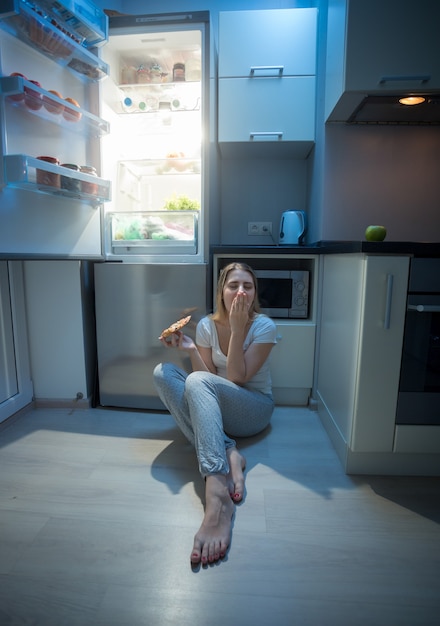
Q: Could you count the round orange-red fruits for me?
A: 4